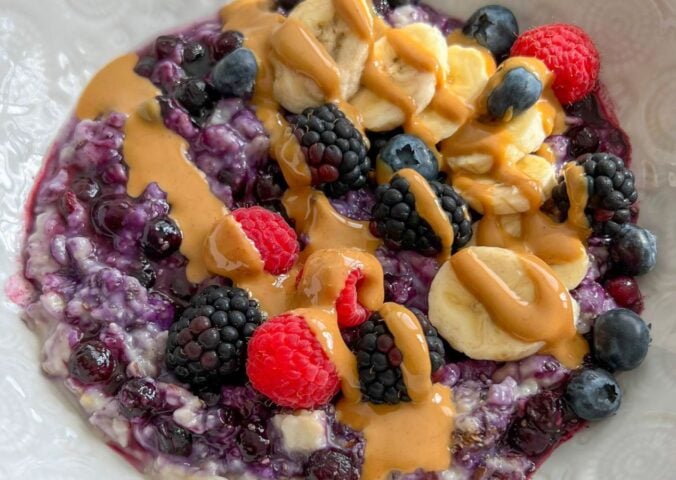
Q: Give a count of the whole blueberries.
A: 7